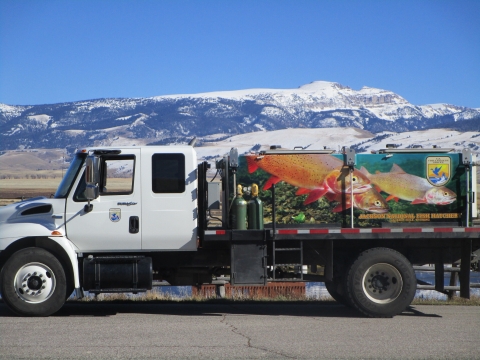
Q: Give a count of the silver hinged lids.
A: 2